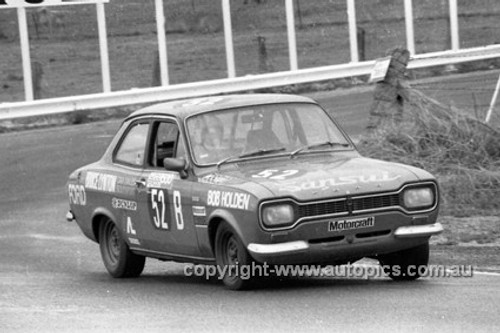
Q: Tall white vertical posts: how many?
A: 8